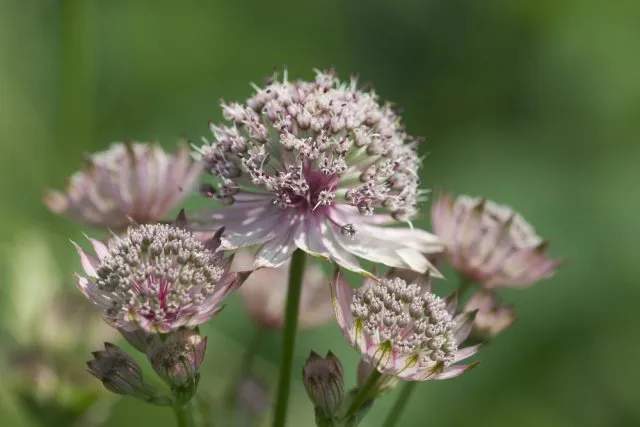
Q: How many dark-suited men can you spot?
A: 0